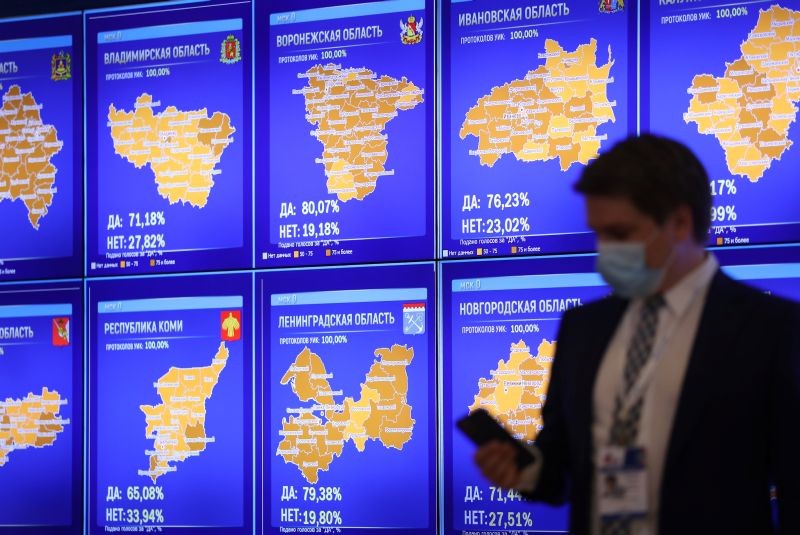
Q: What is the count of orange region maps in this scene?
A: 9